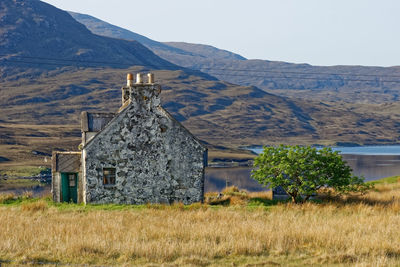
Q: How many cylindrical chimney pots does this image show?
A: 3